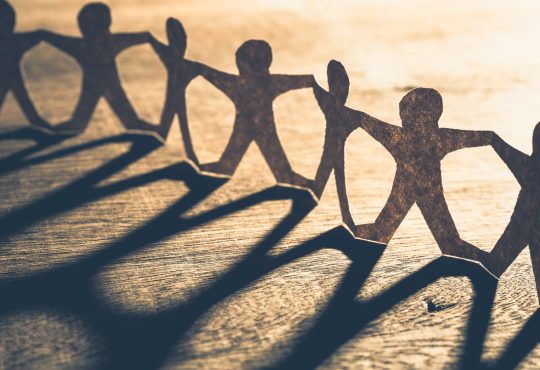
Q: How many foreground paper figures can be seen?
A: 7